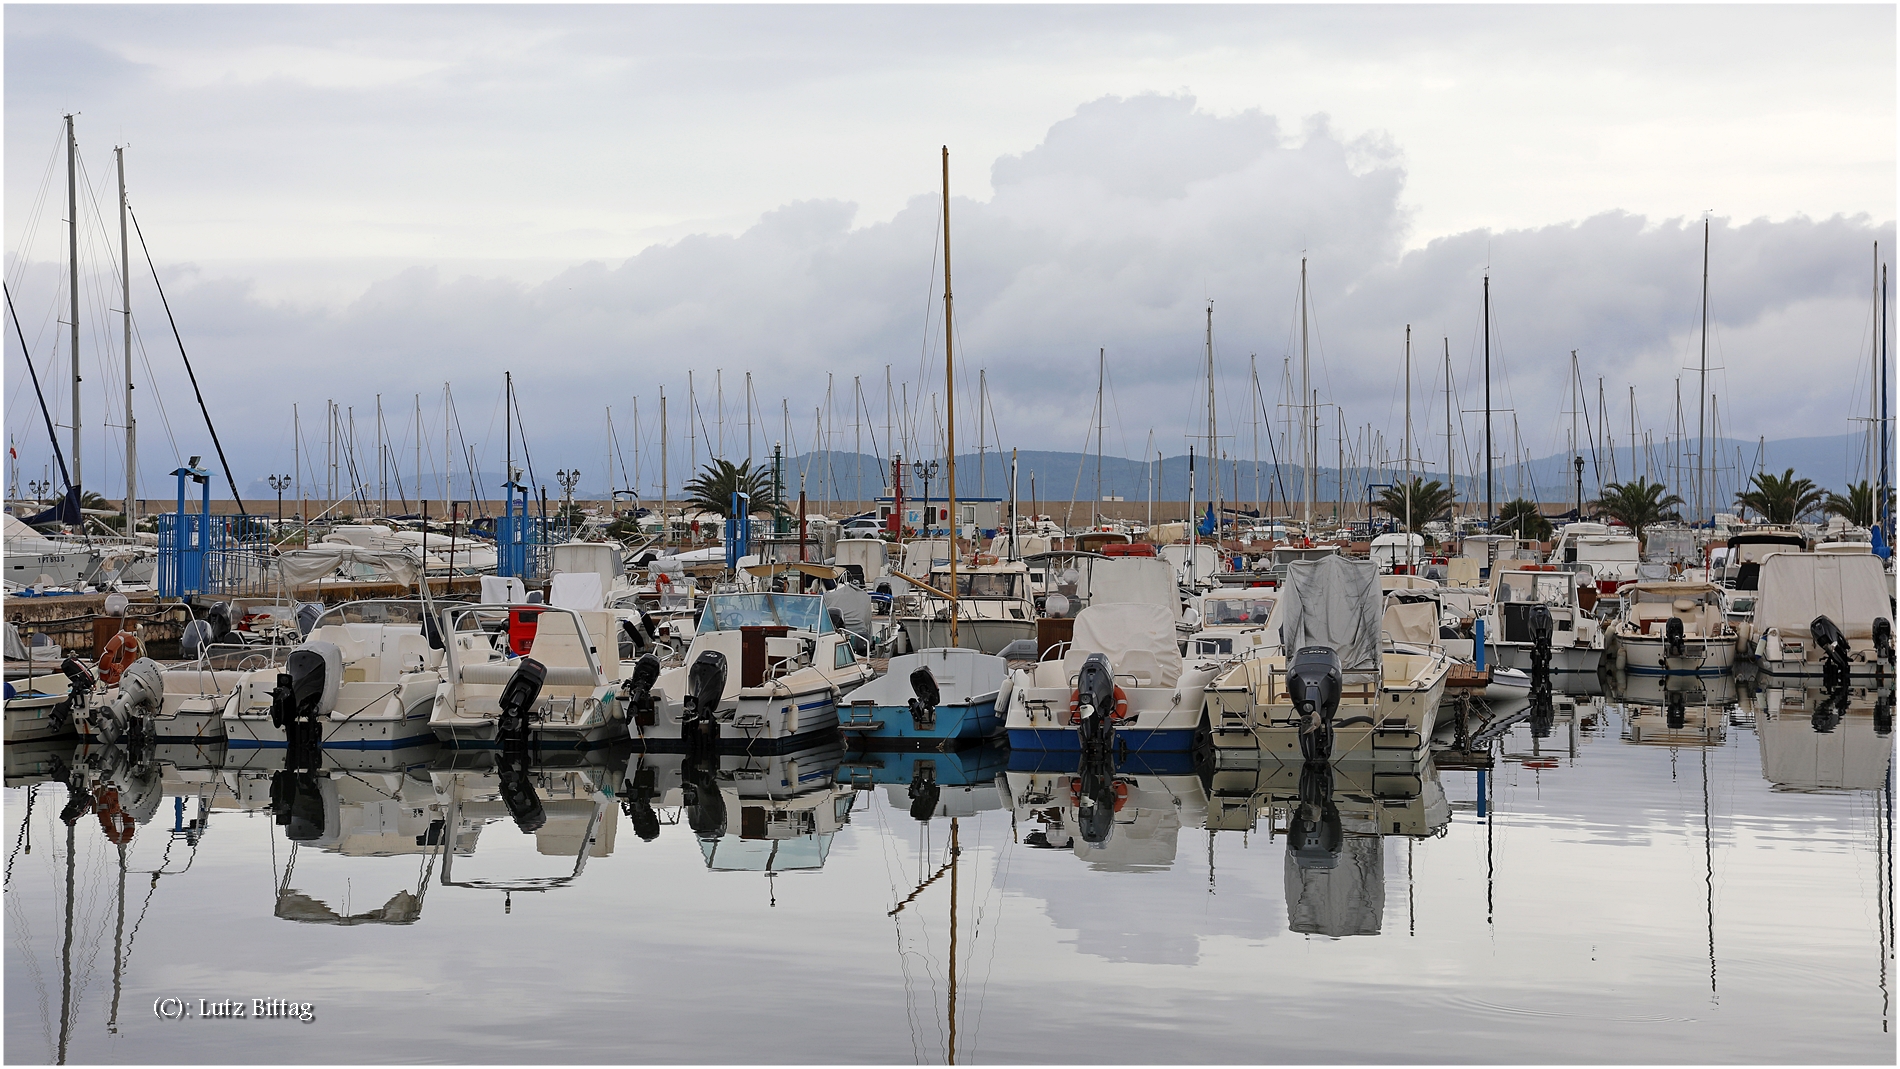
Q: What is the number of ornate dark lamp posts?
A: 5